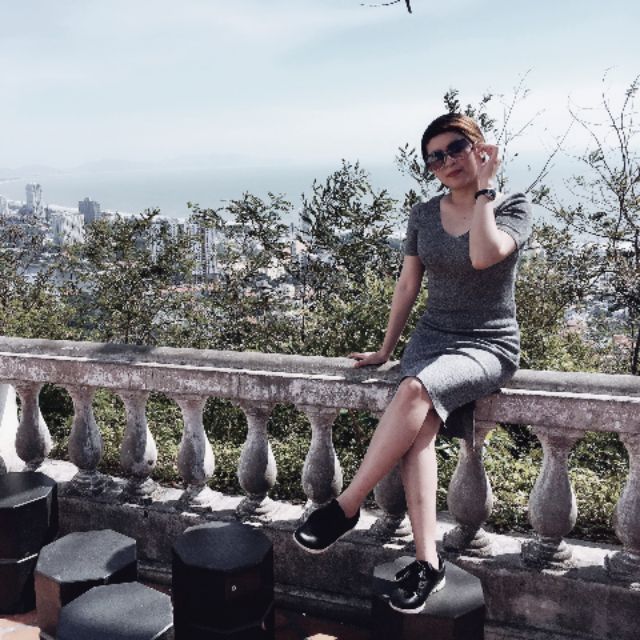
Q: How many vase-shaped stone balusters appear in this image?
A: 10